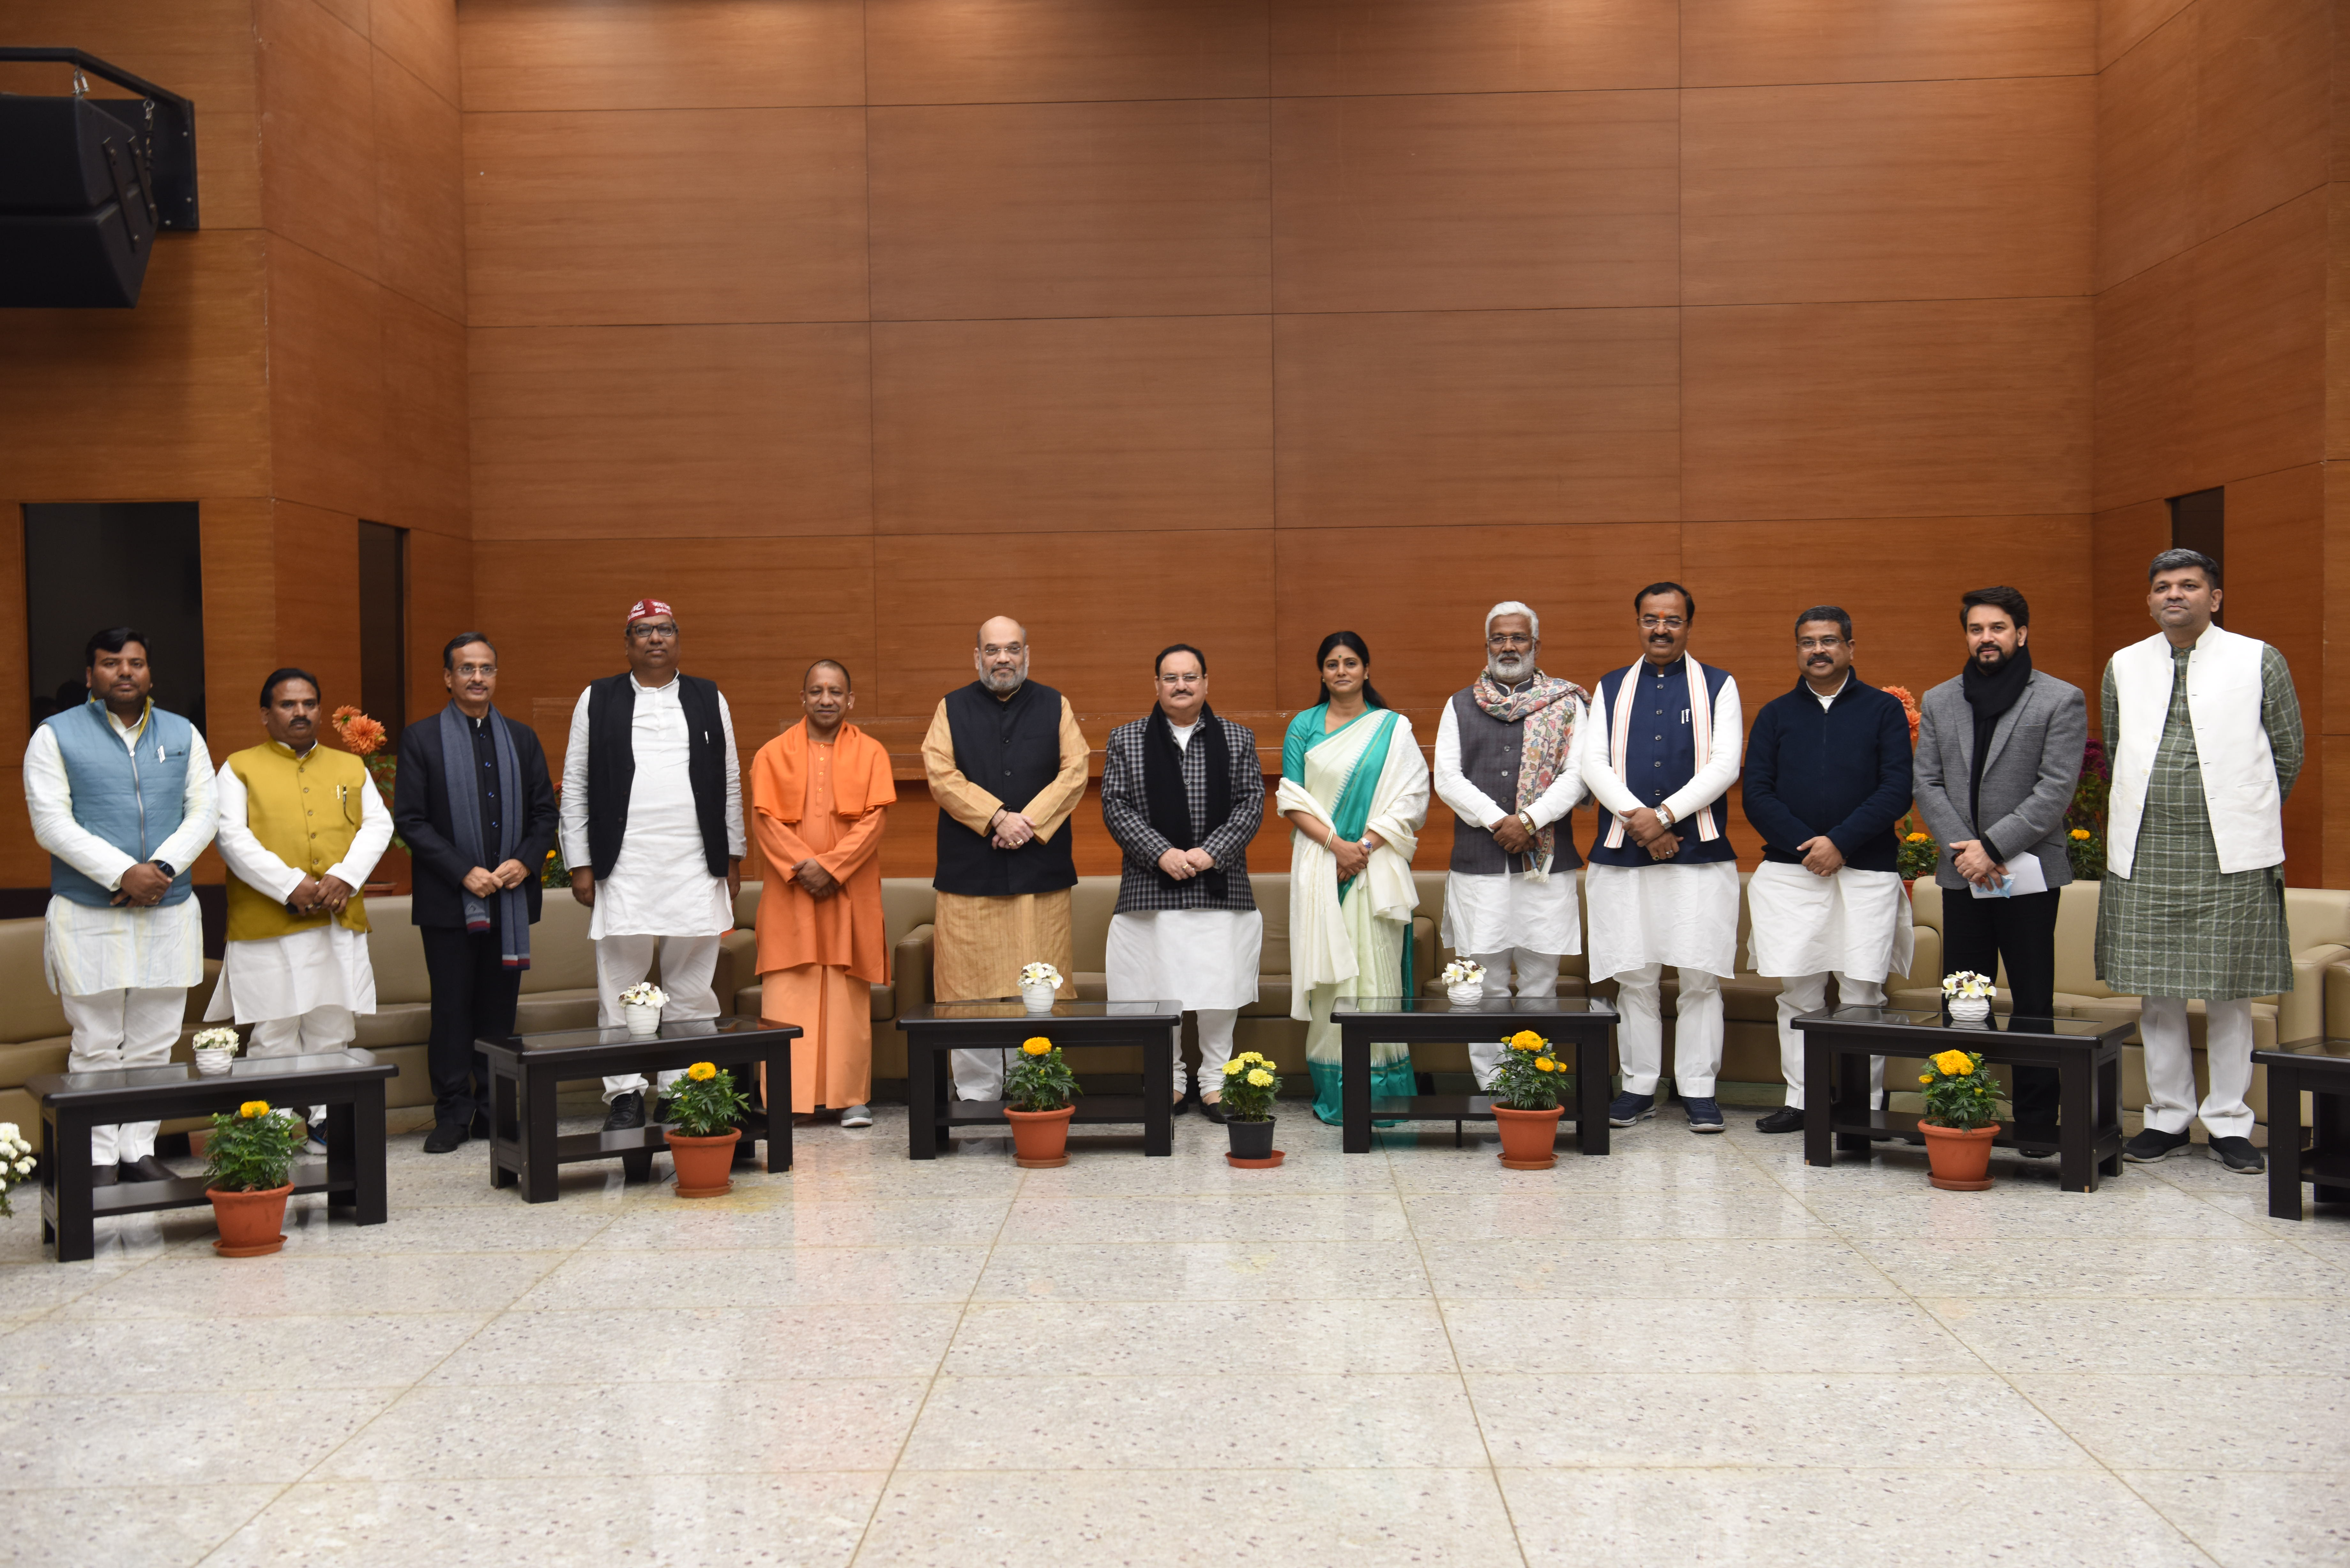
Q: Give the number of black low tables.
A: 6